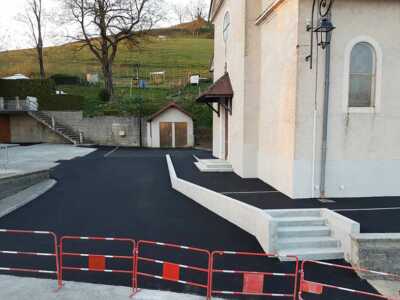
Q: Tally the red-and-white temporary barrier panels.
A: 5